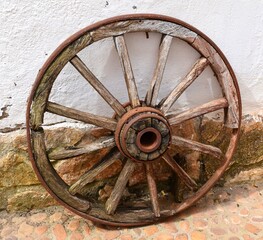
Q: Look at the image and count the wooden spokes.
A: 12